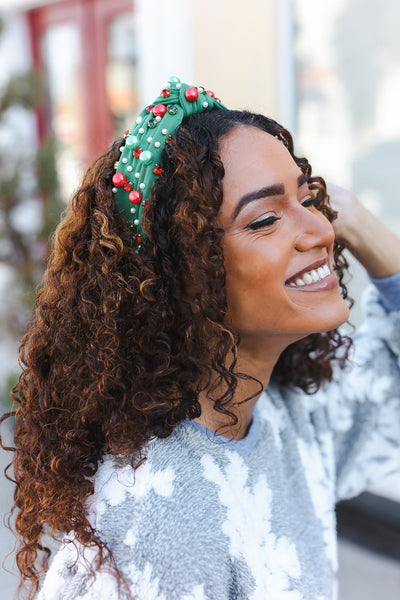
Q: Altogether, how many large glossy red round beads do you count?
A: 5